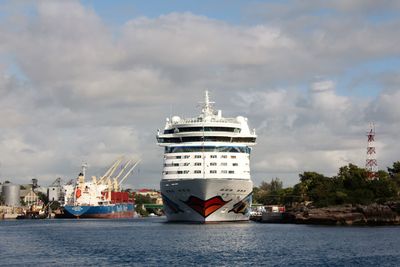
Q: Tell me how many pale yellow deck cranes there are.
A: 4